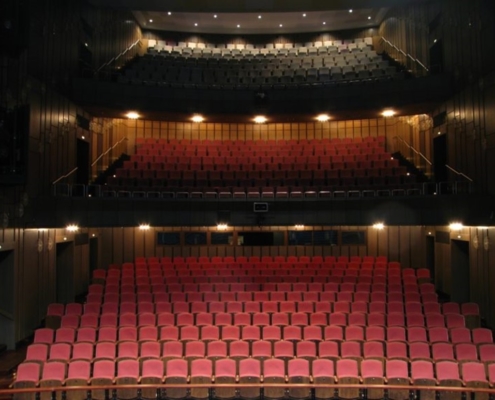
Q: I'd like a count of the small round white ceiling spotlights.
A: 11